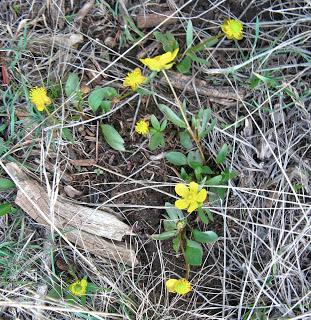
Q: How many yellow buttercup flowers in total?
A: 8